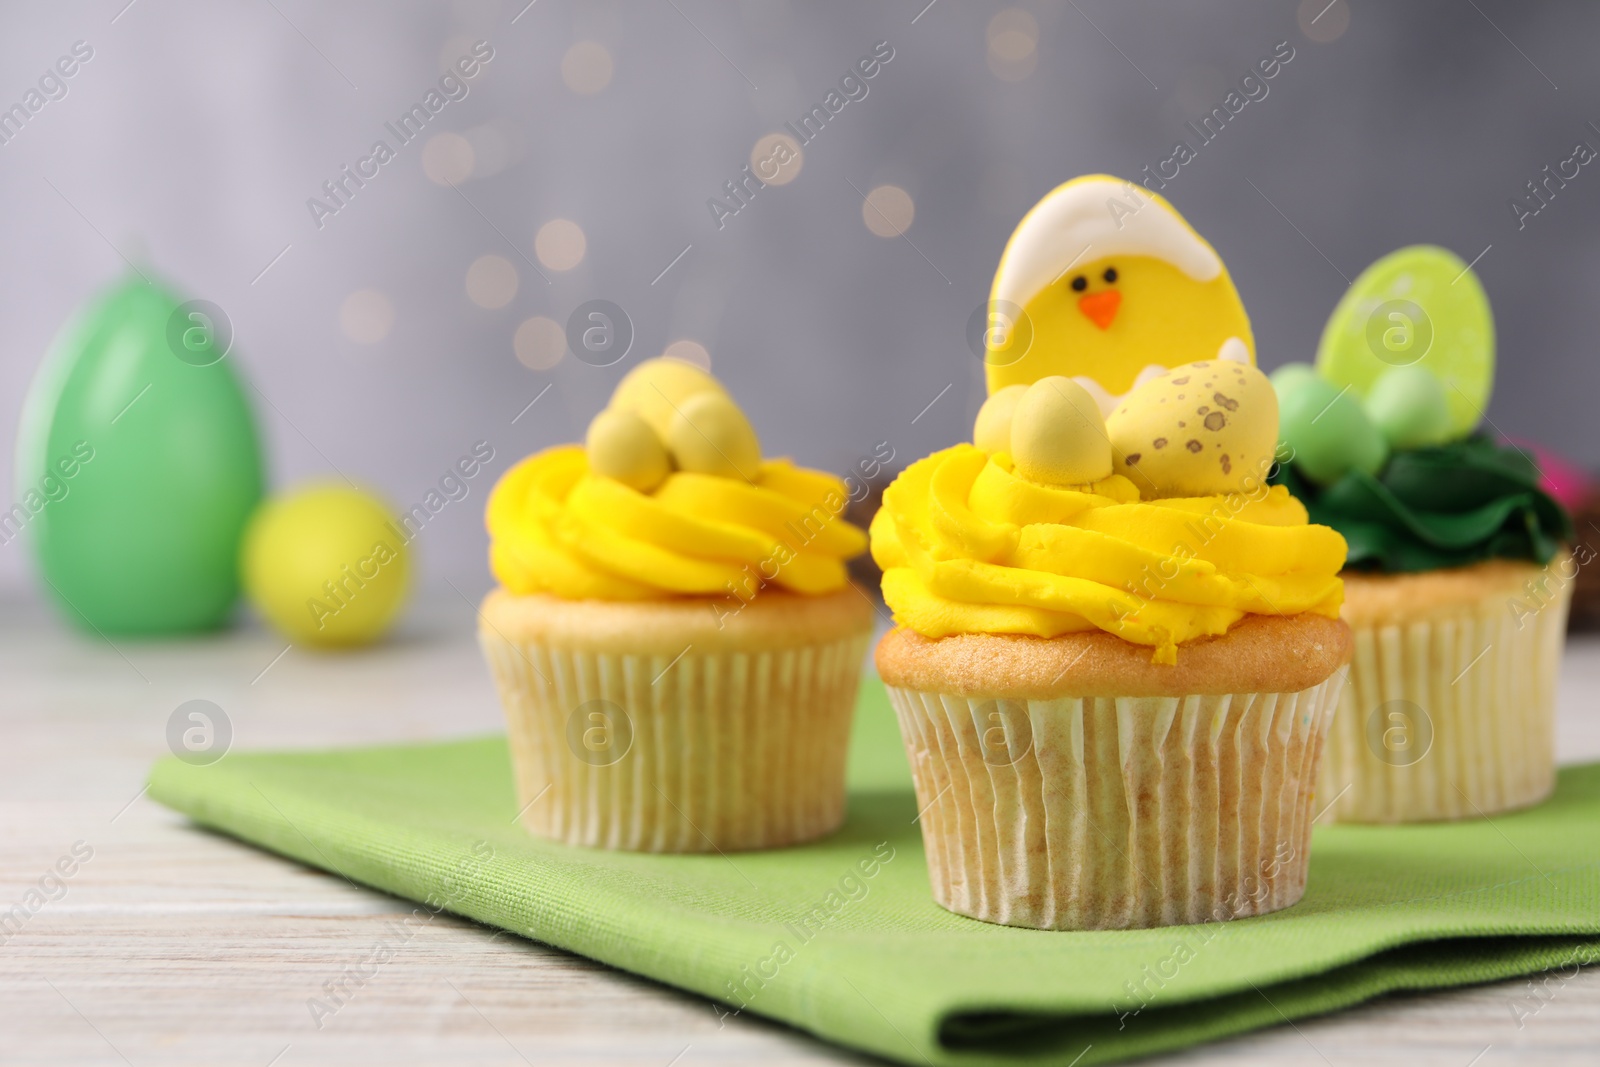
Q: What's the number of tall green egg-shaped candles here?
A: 1